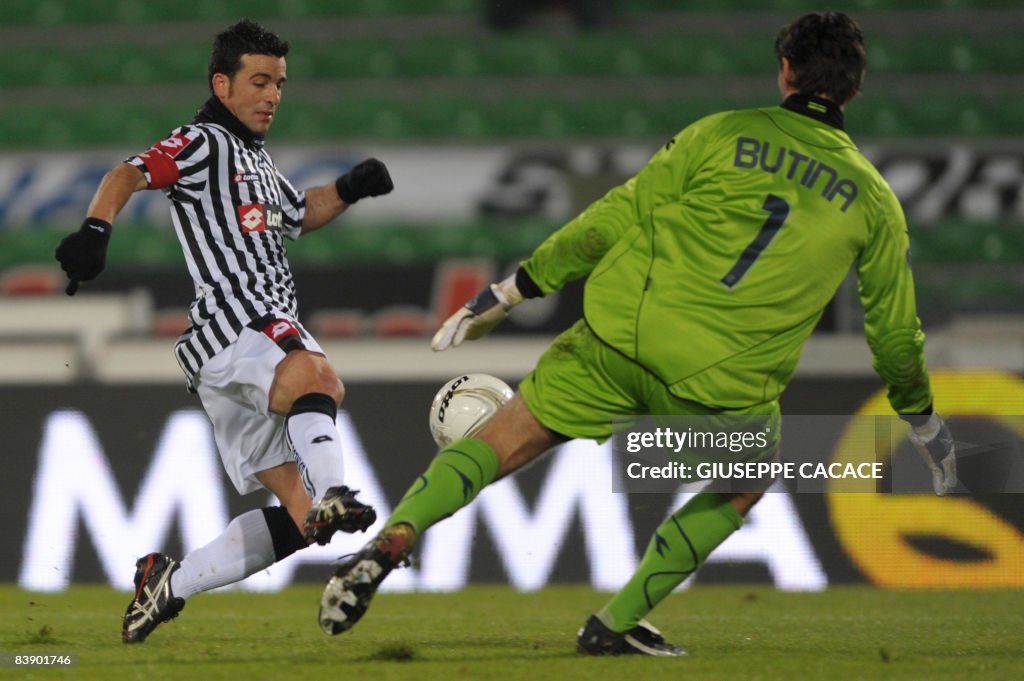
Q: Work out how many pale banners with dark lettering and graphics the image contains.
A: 1